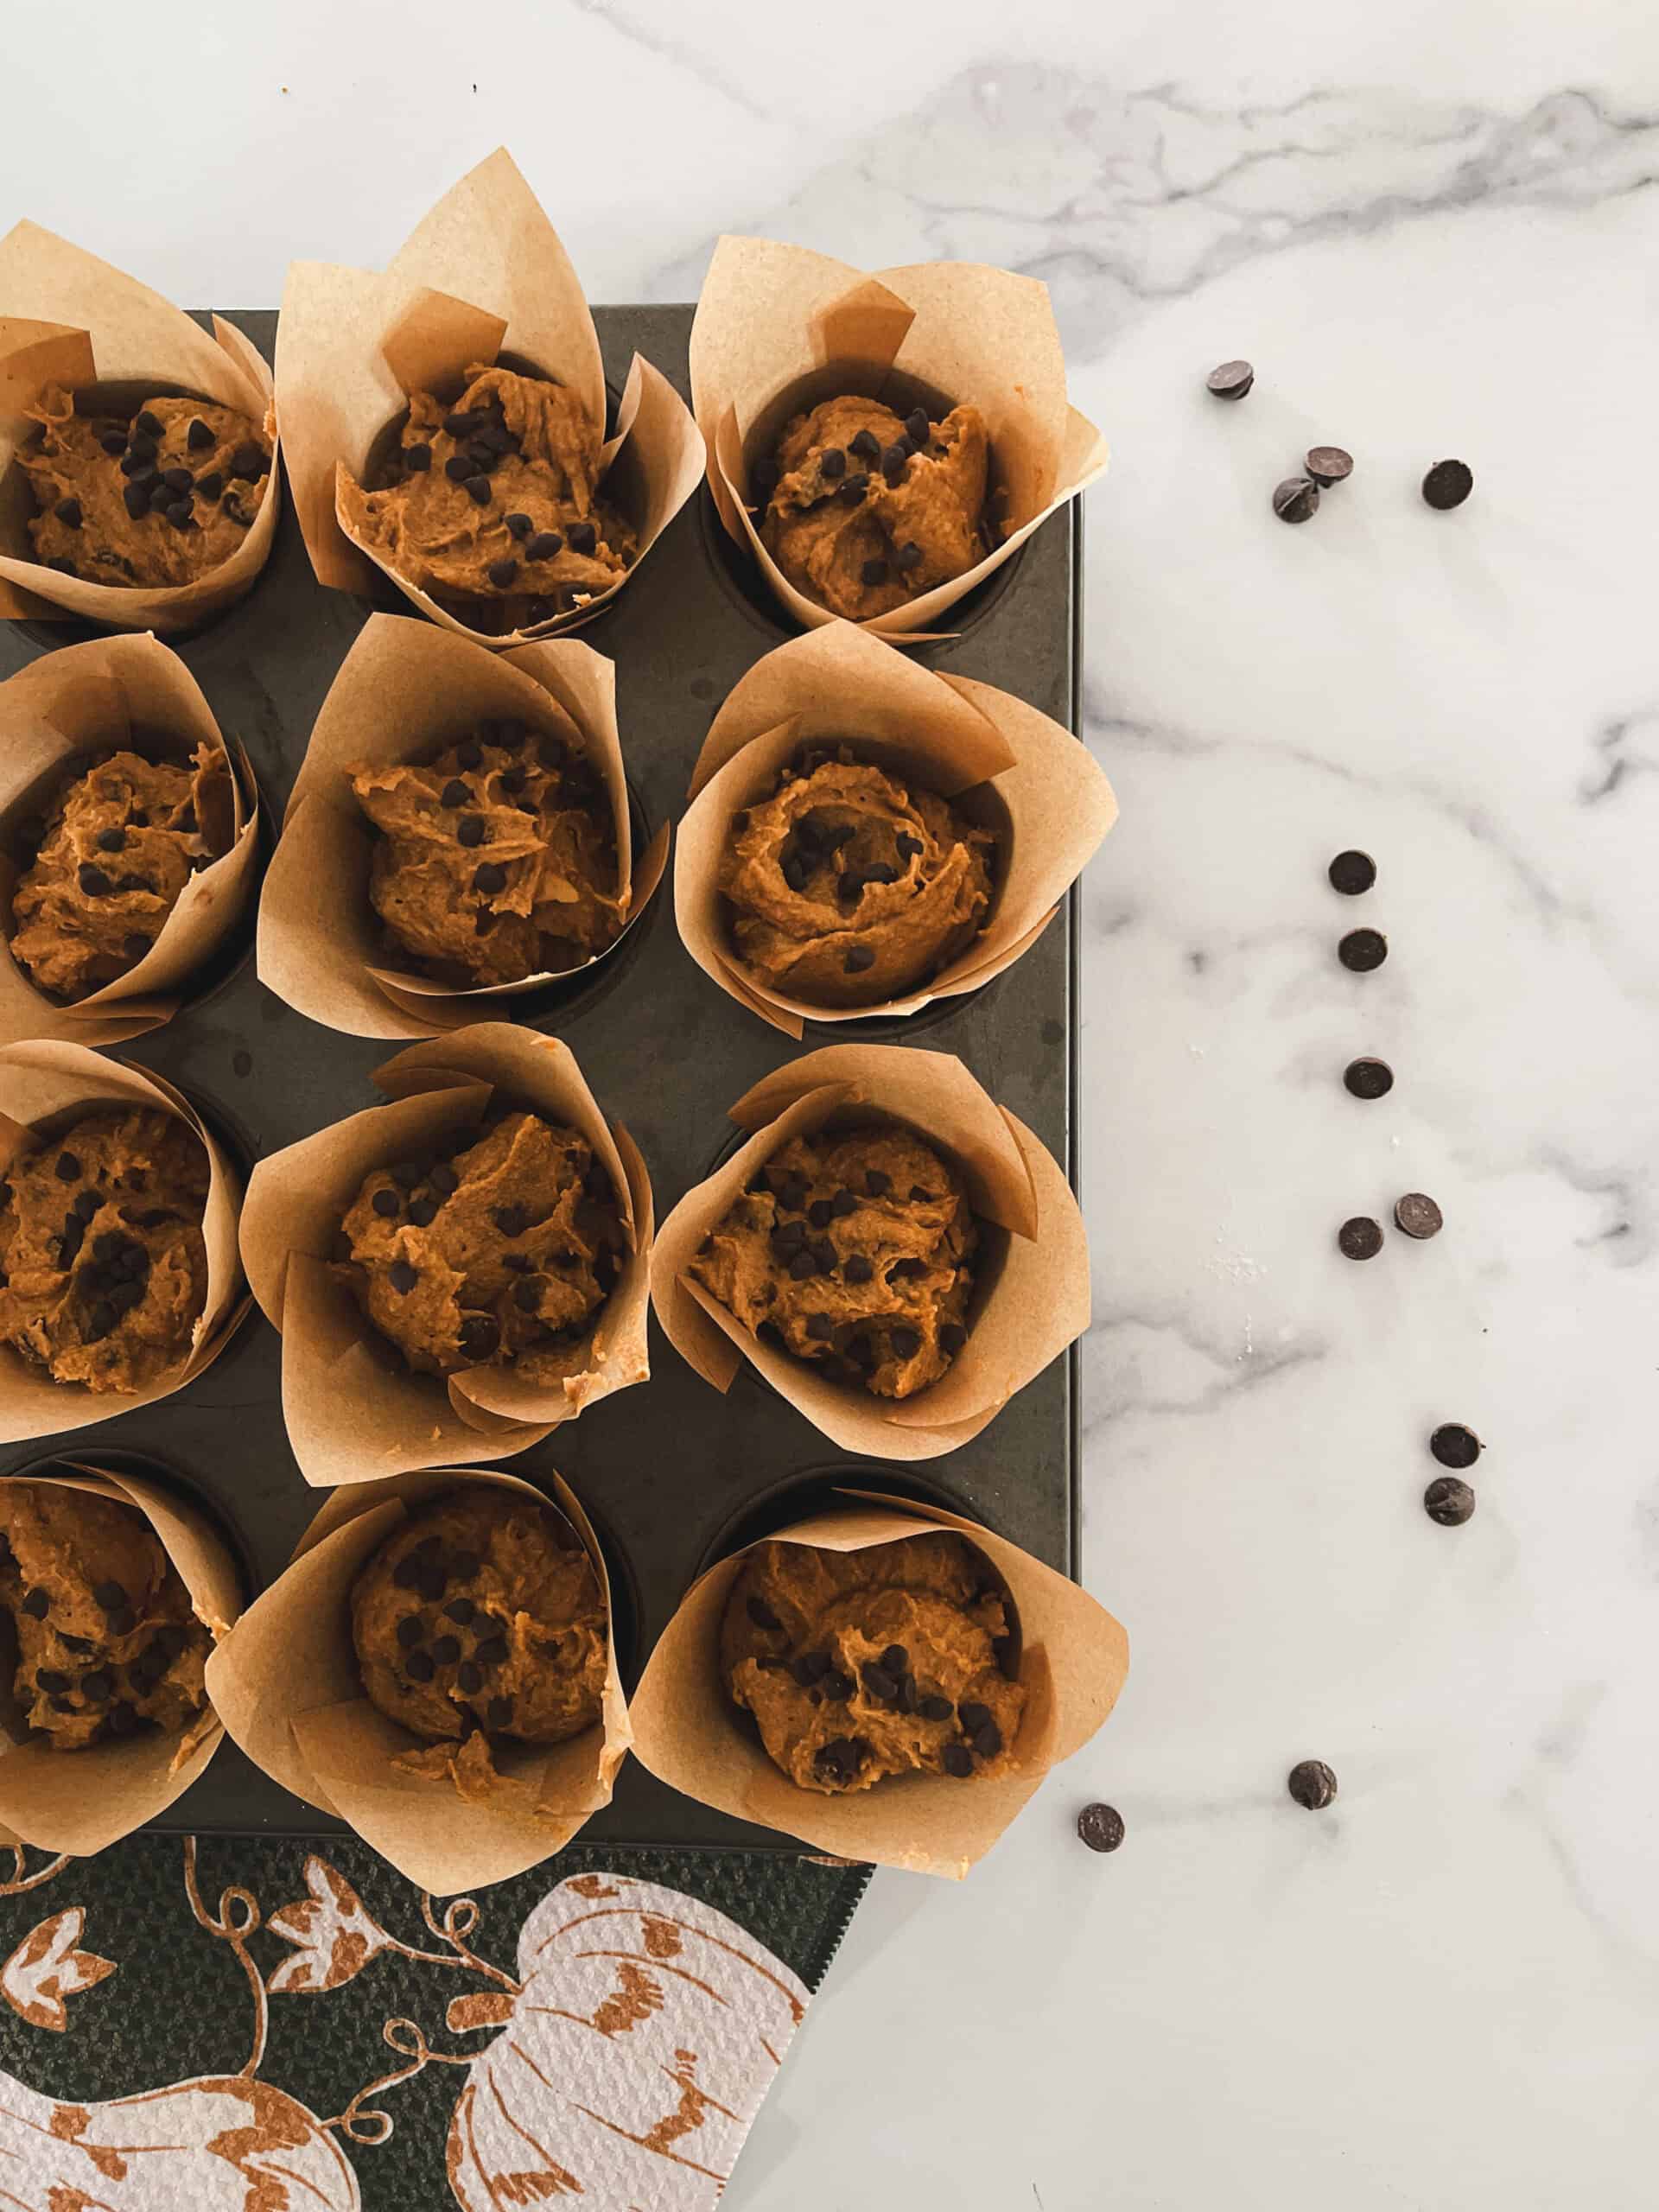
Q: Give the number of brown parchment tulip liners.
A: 12